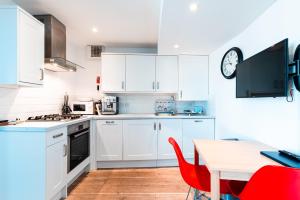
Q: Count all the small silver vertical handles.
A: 8